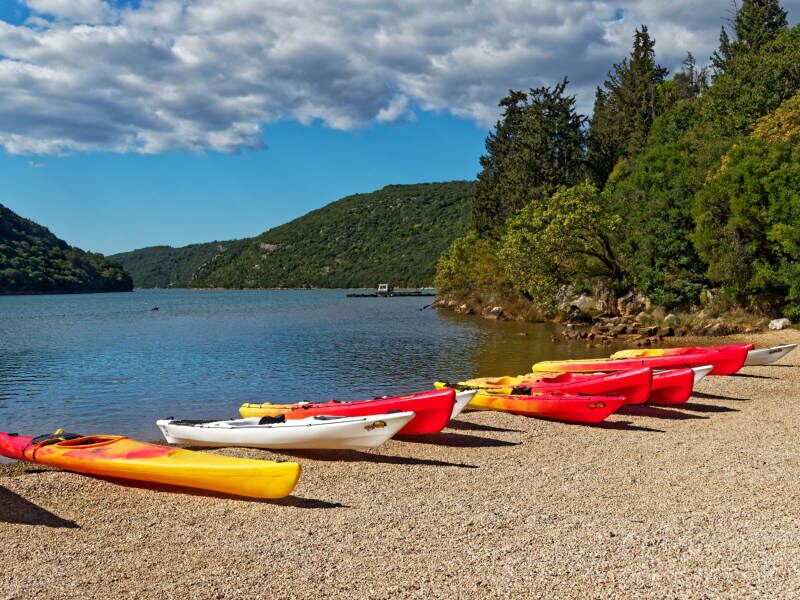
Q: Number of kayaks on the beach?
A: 11